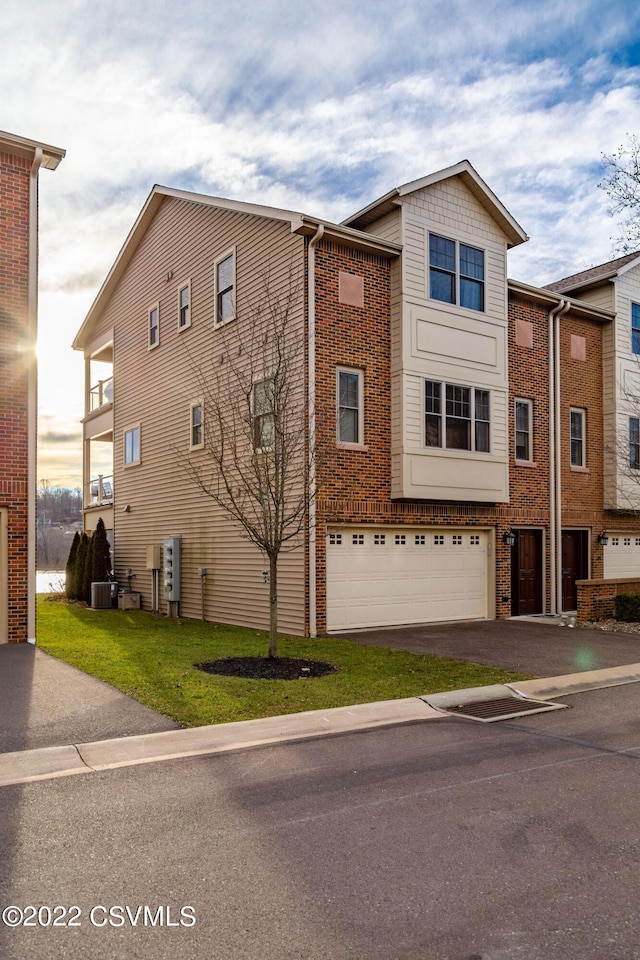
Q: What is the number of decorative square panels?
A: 3